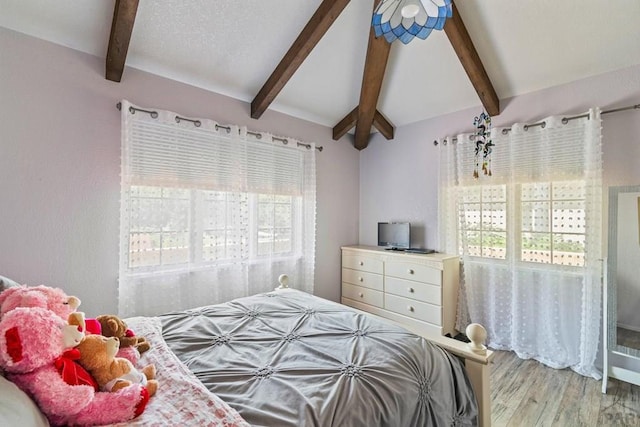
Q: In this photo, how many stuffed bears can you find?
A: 4